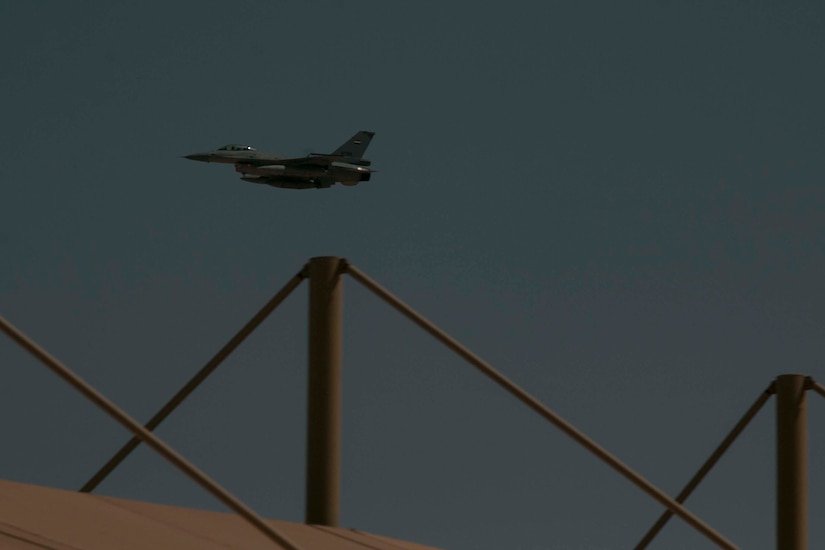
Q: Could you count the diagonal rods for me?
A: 5